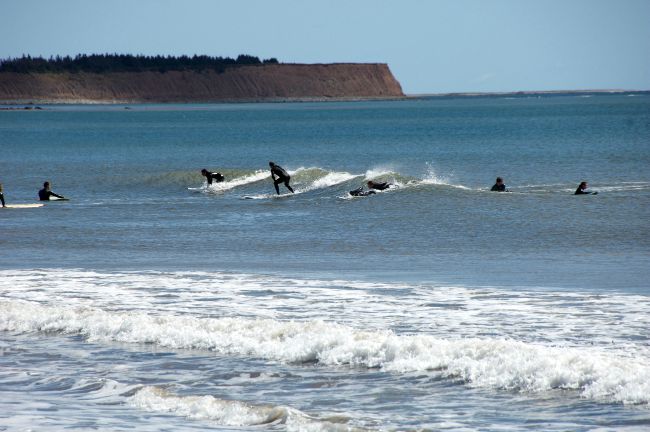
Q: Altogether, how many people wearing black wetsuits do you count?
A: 8